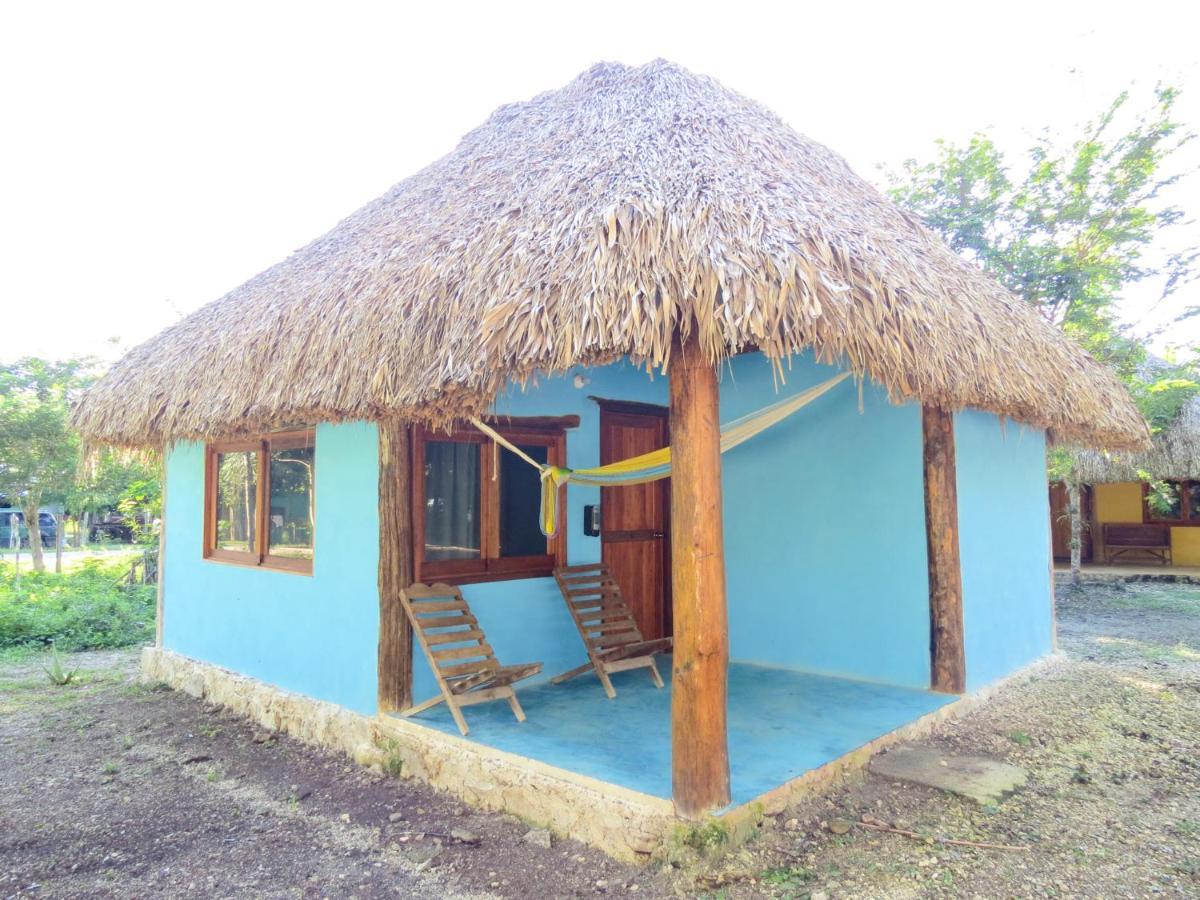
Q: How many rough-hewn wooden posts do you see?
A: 3